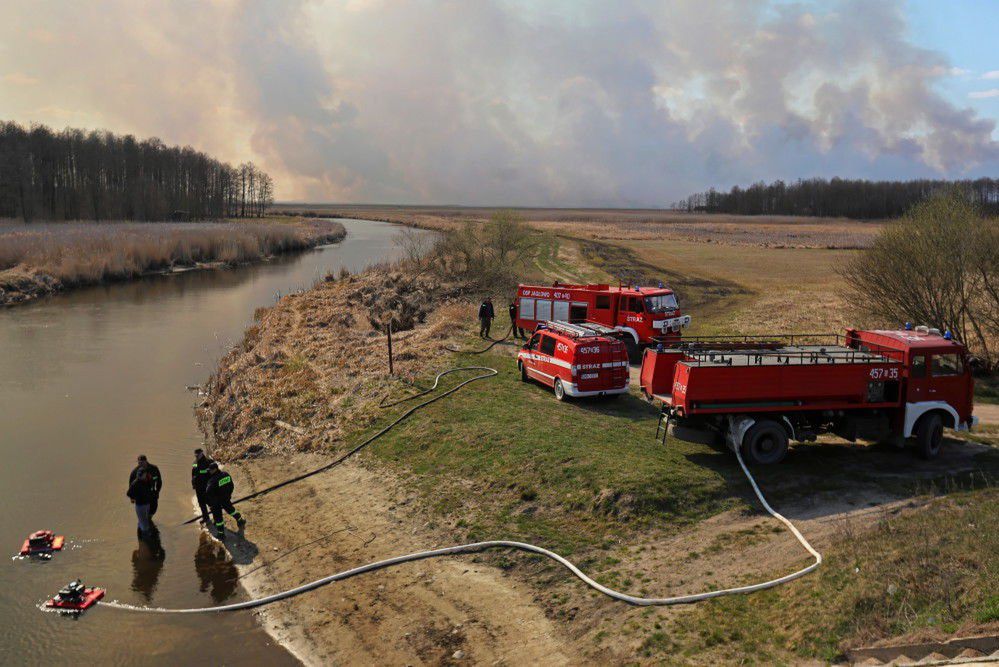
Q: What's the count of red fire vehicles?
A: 3